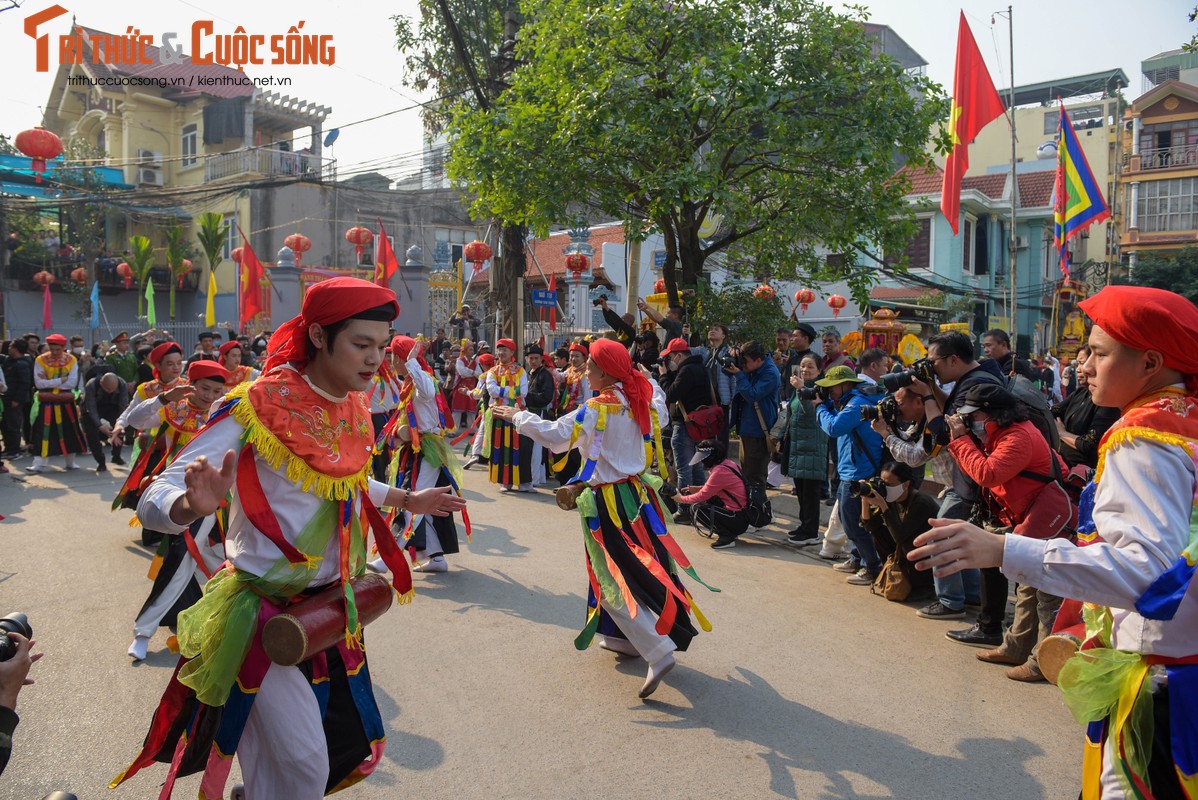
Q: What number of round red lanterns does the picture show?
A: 14